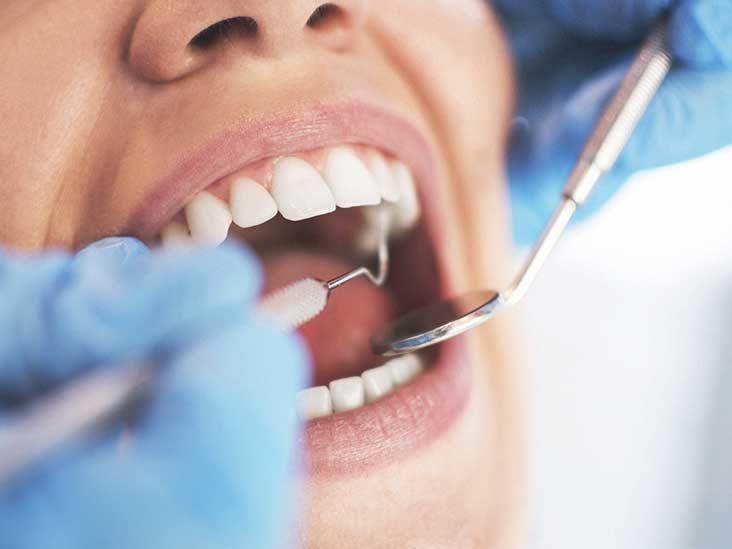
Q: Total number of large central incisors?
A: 2